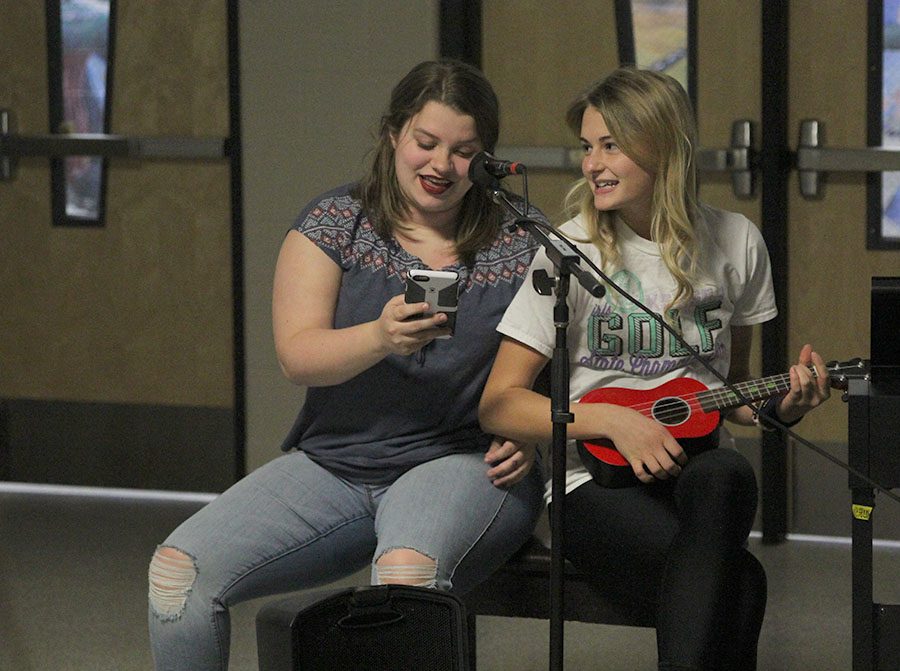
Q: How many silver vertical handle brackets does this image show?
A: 3